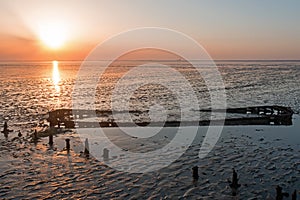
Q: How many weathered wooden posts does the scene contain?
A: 11